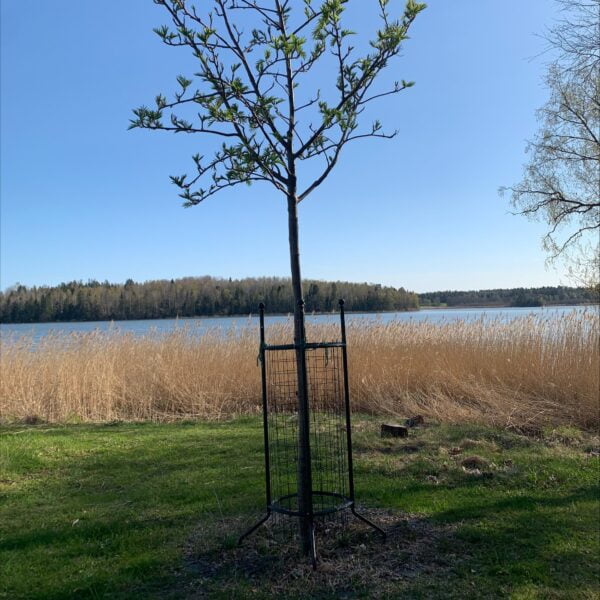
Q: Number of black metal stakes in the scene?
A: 3